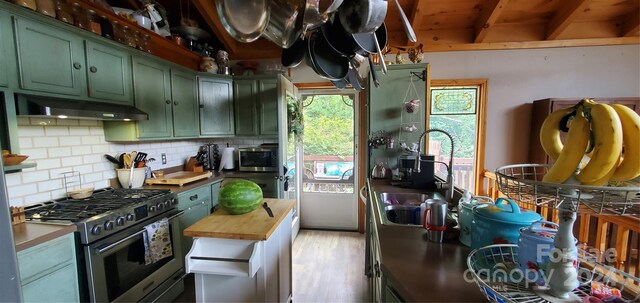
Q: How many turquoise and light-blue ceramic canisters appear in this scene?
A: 3